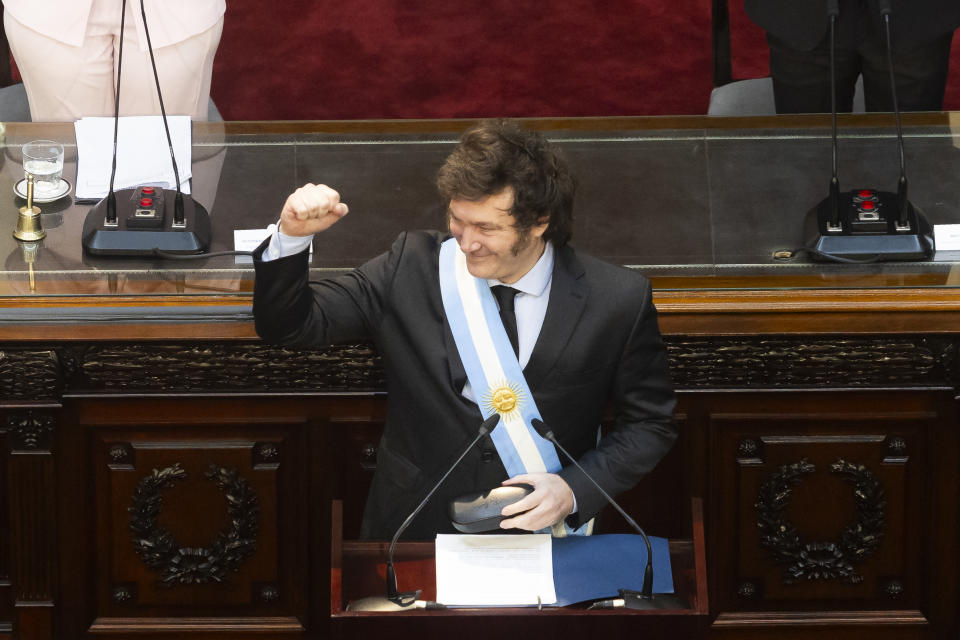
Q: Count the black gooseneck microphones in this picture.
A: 6